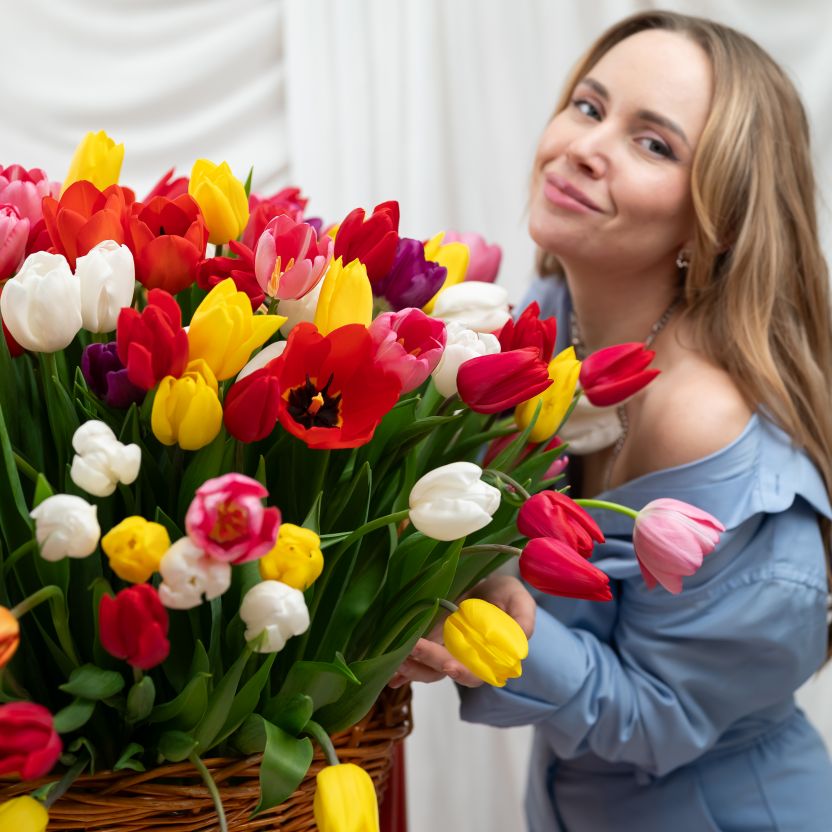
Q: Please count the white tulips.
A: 12